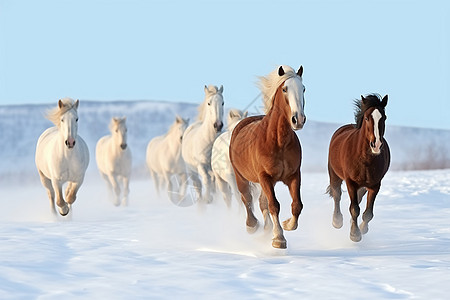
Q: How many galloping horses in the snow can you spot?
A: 7